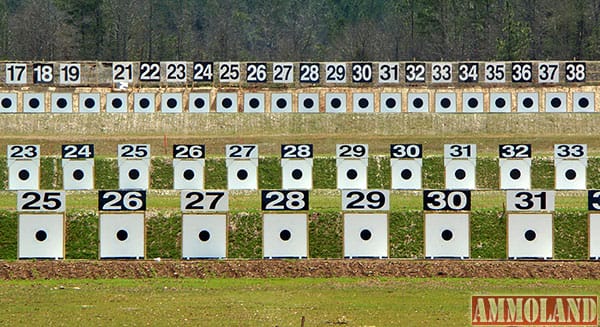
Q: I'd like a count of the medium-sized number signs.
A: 11